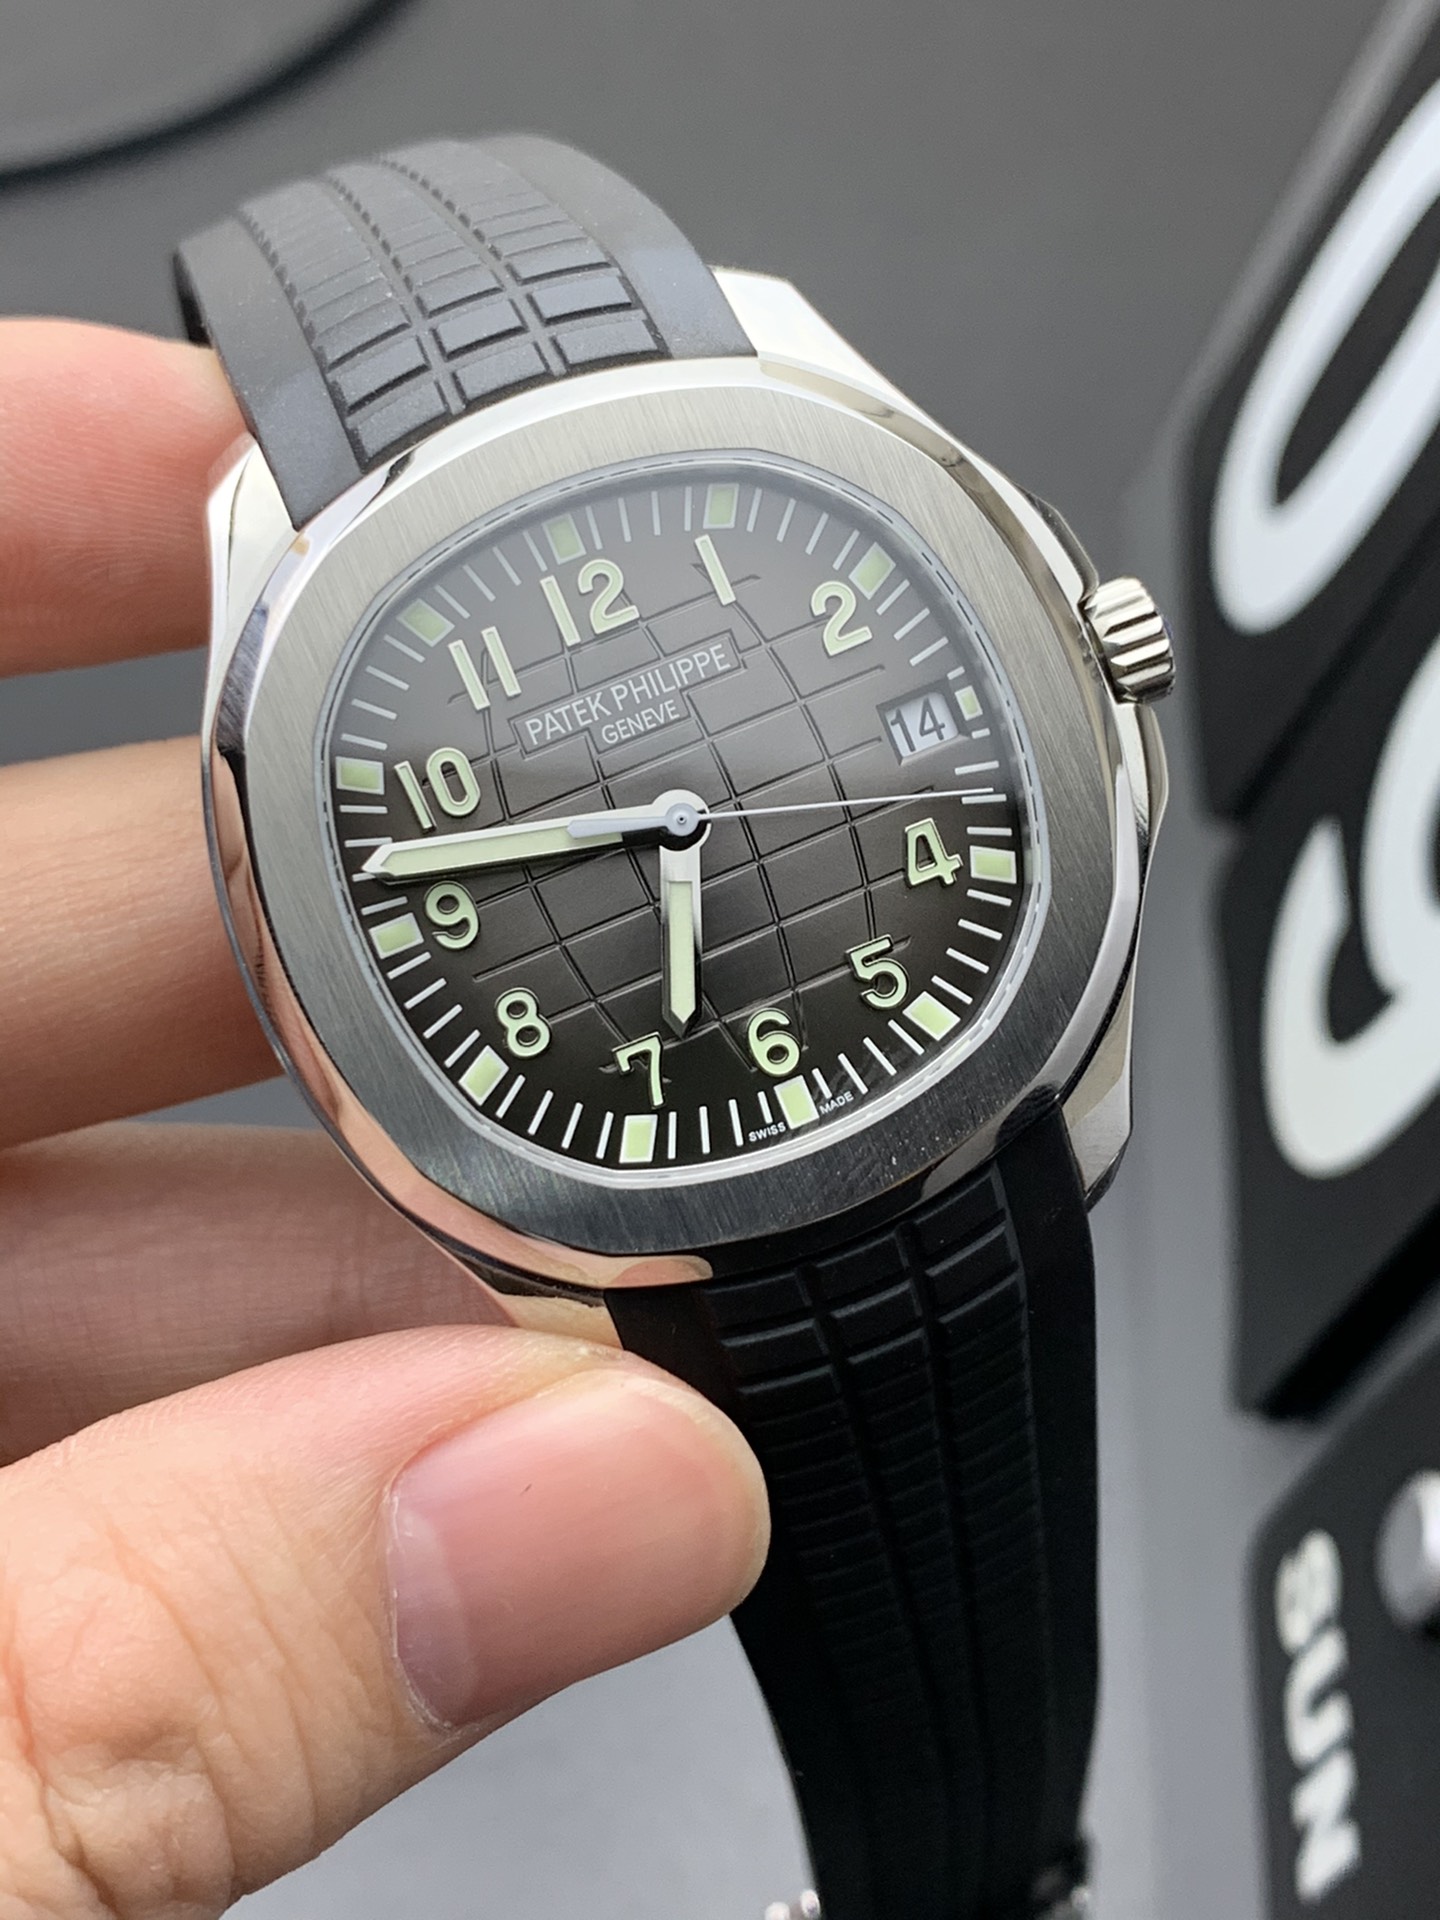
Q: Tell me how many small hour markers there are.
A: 12